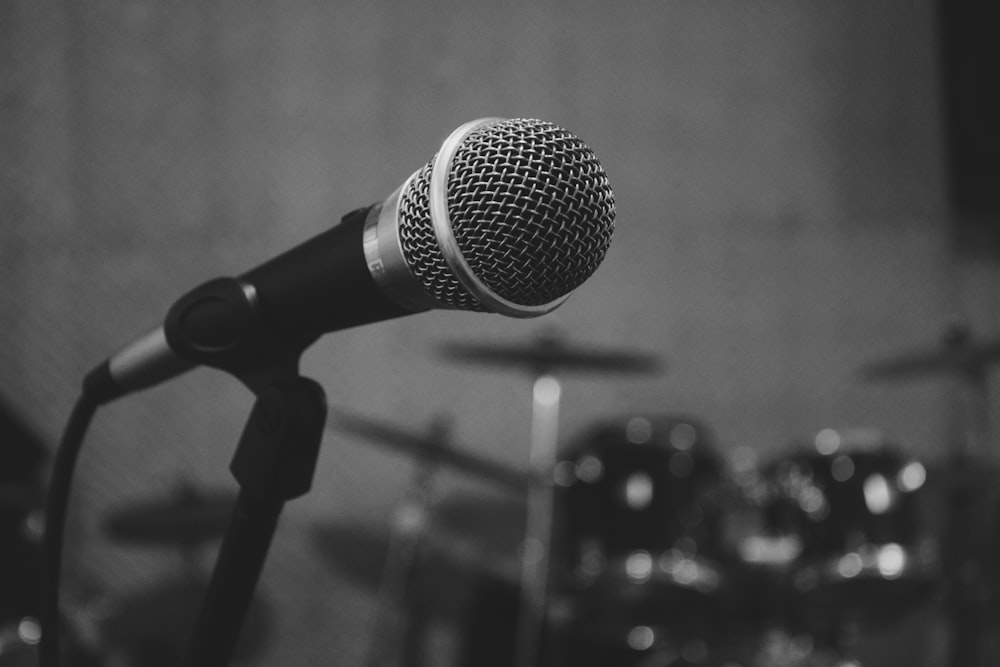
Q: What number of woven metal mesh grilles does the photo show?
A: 1